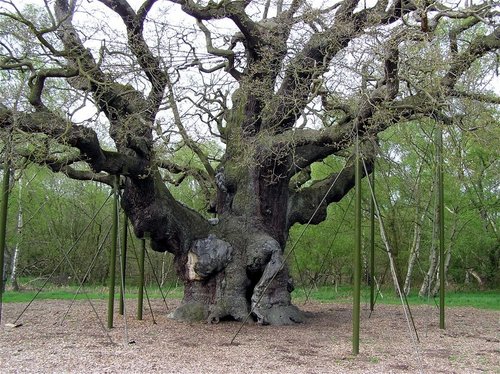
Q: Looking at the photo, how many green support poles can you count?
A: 7